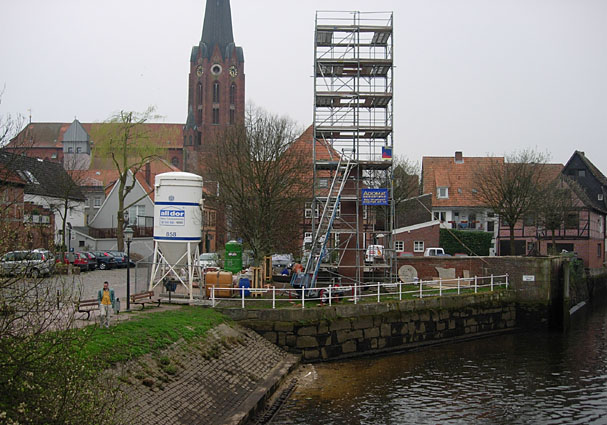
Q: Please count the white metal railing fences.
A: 1